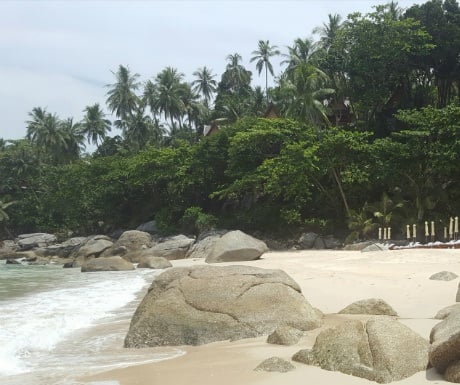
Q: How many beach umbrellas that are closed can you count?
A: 10